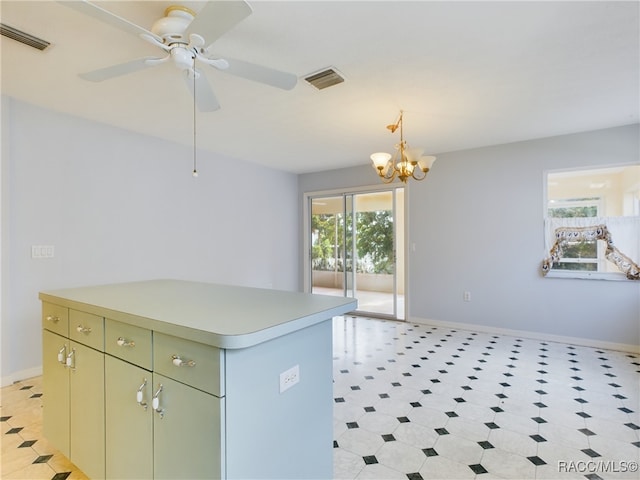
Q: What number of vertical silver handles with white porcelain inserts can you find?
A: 4